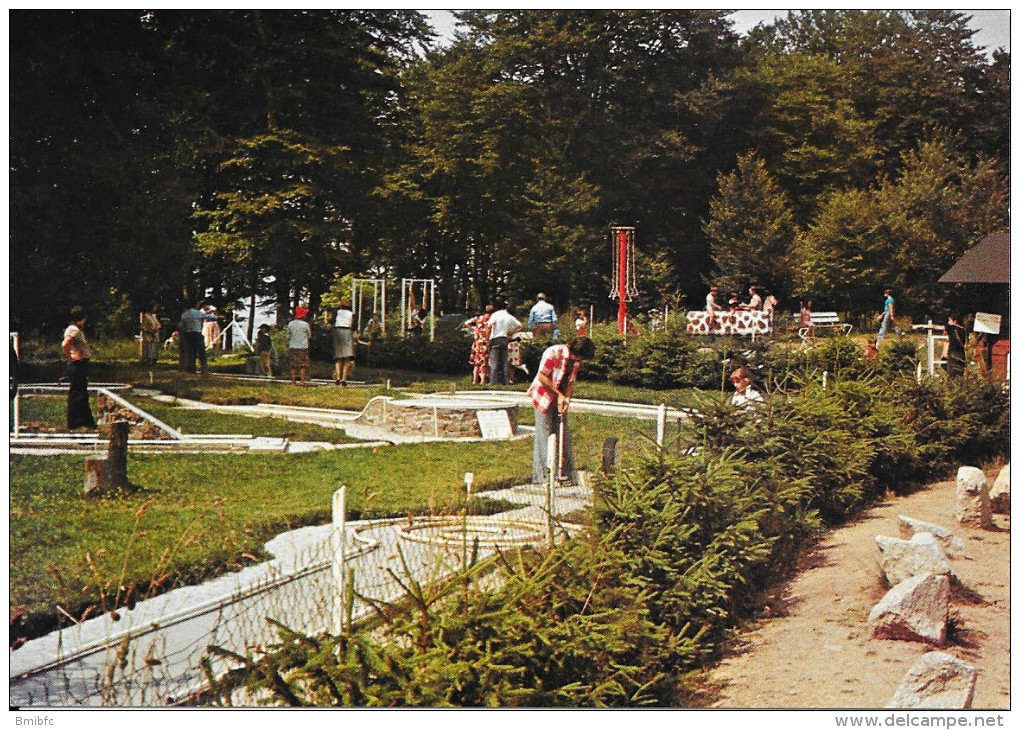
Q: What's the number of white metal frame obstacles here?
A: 2